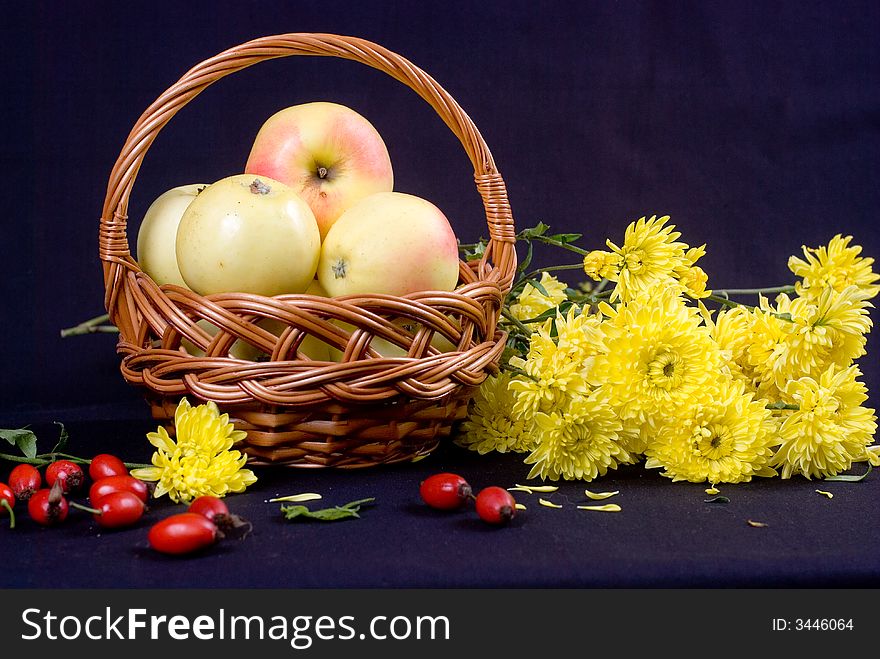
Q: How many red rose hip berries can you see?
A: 11